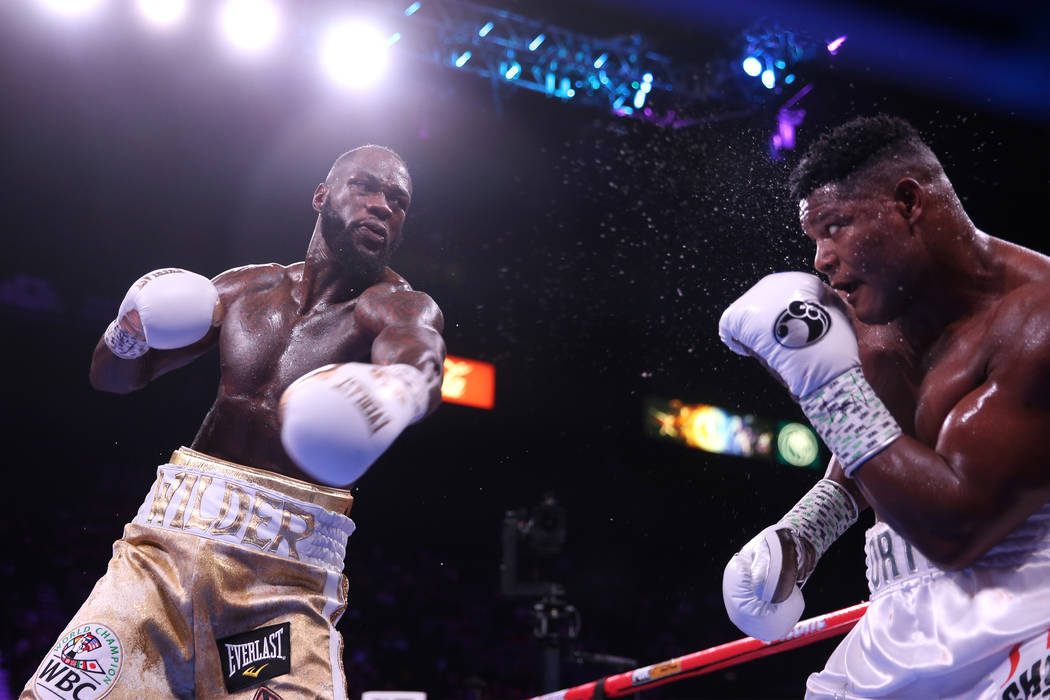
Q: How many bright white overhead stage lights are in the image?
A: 4